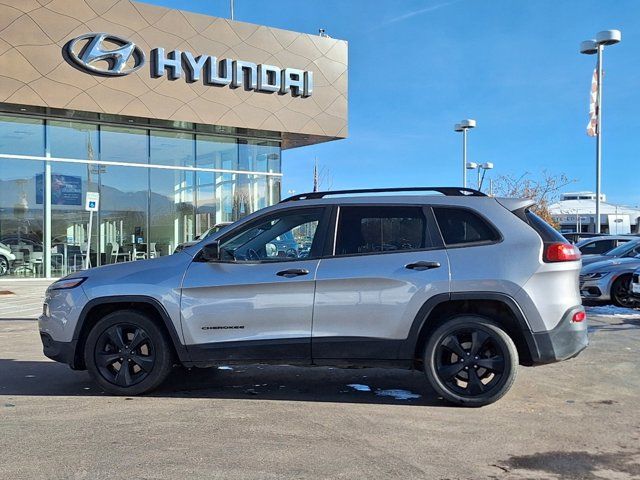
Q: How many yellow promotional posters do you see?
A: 0